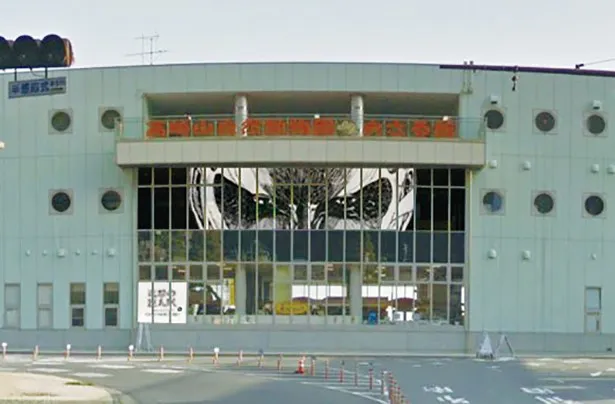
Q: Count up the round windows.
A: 10